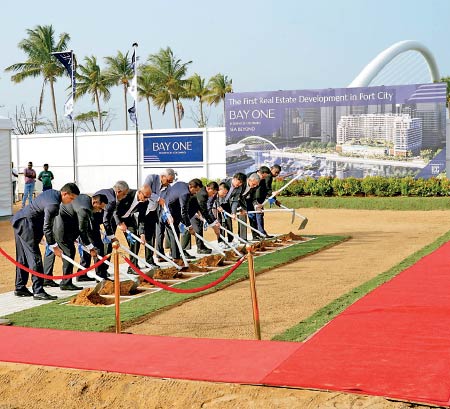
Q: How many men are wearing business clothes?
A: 12